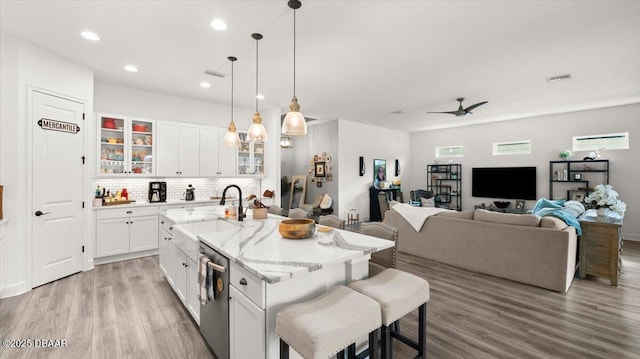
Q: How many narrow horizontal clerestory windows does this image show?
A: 3